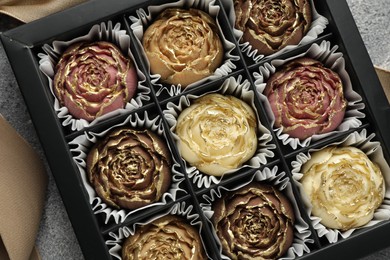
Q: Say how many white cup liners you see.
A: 9